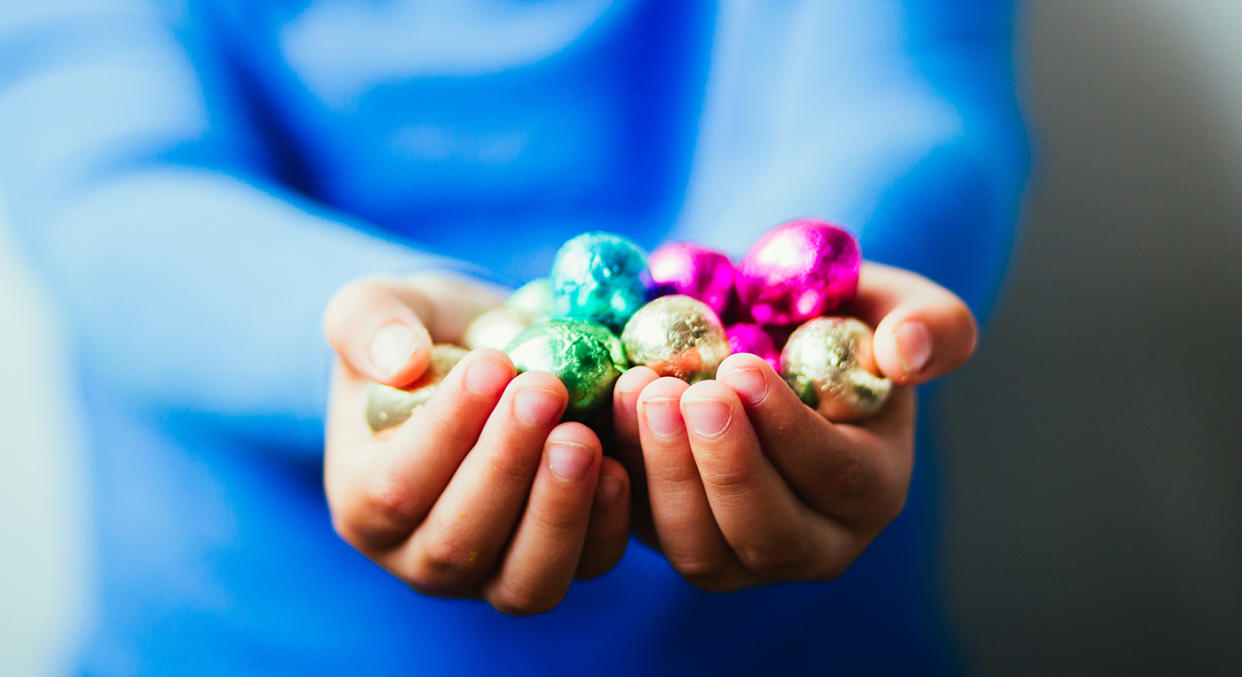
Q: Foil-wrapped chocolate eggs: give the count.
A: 10